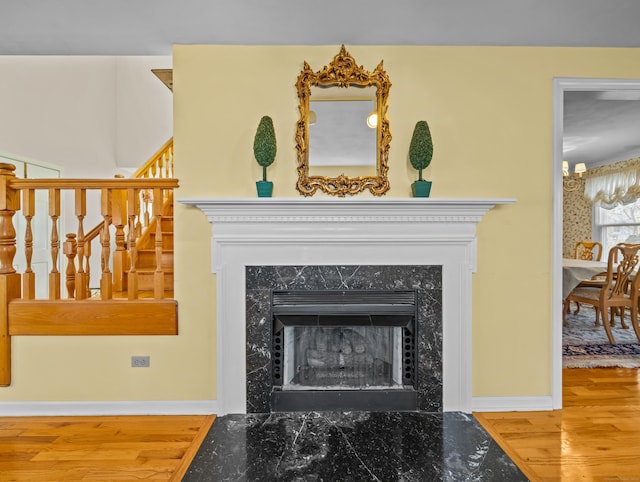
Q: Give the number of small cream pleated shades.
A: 2